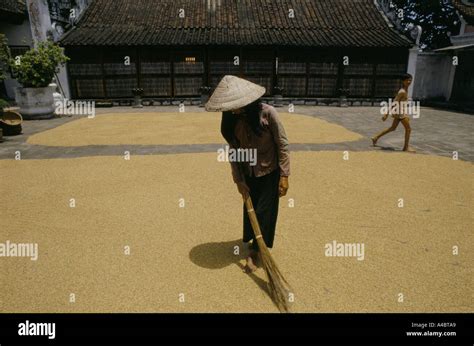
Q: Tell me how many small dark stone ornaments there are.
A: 4